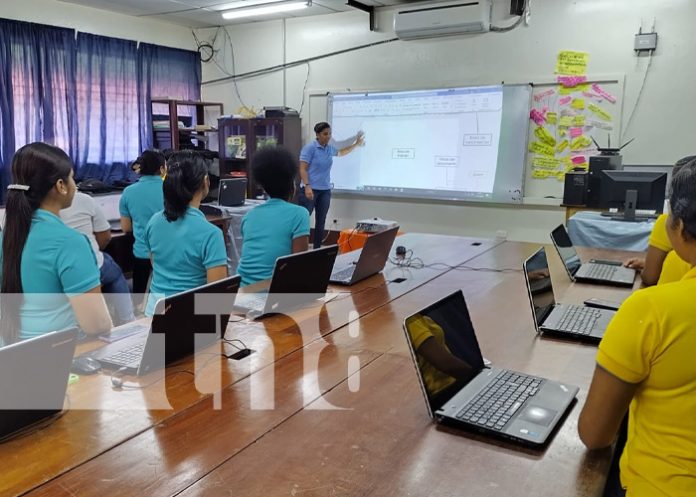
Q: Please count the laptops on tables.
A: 8